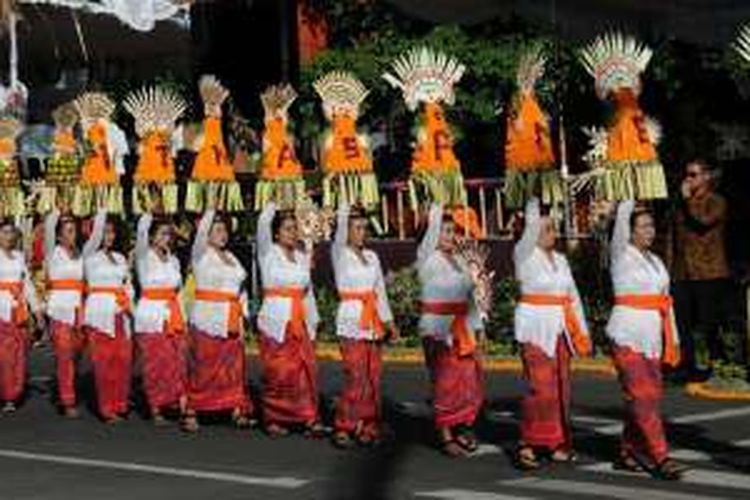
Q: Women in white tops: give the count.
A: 10